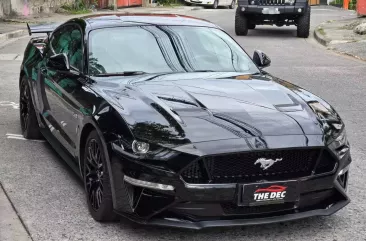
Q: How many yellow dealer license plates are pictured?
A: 0